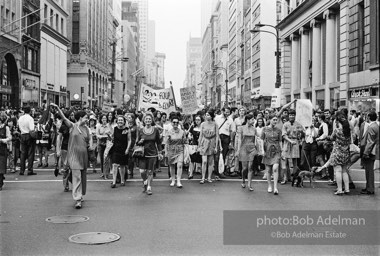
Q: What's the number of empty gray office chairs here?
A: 0